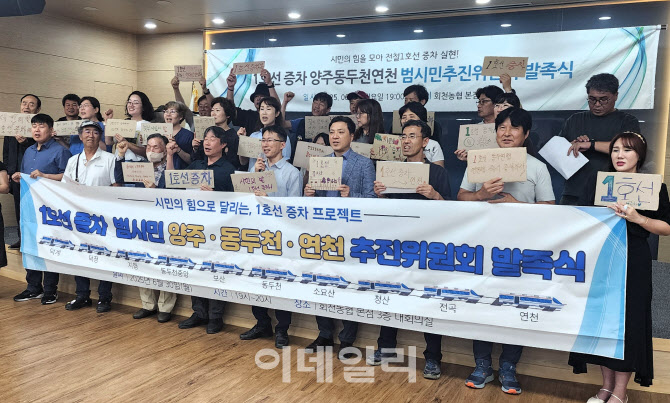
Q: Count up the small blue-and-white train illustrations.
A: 10